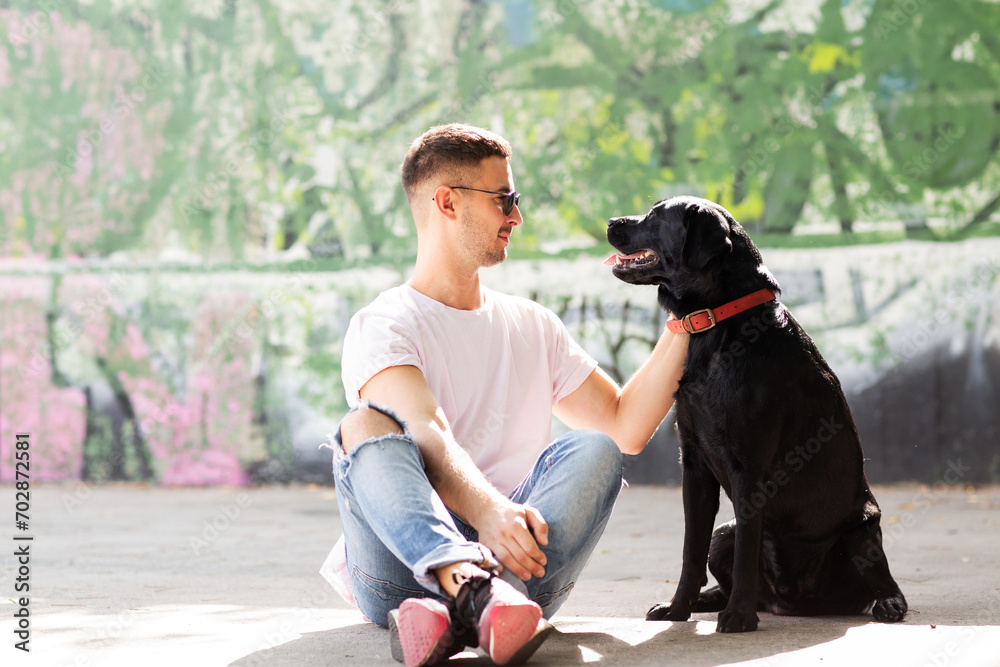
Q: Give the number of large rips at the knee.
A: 1